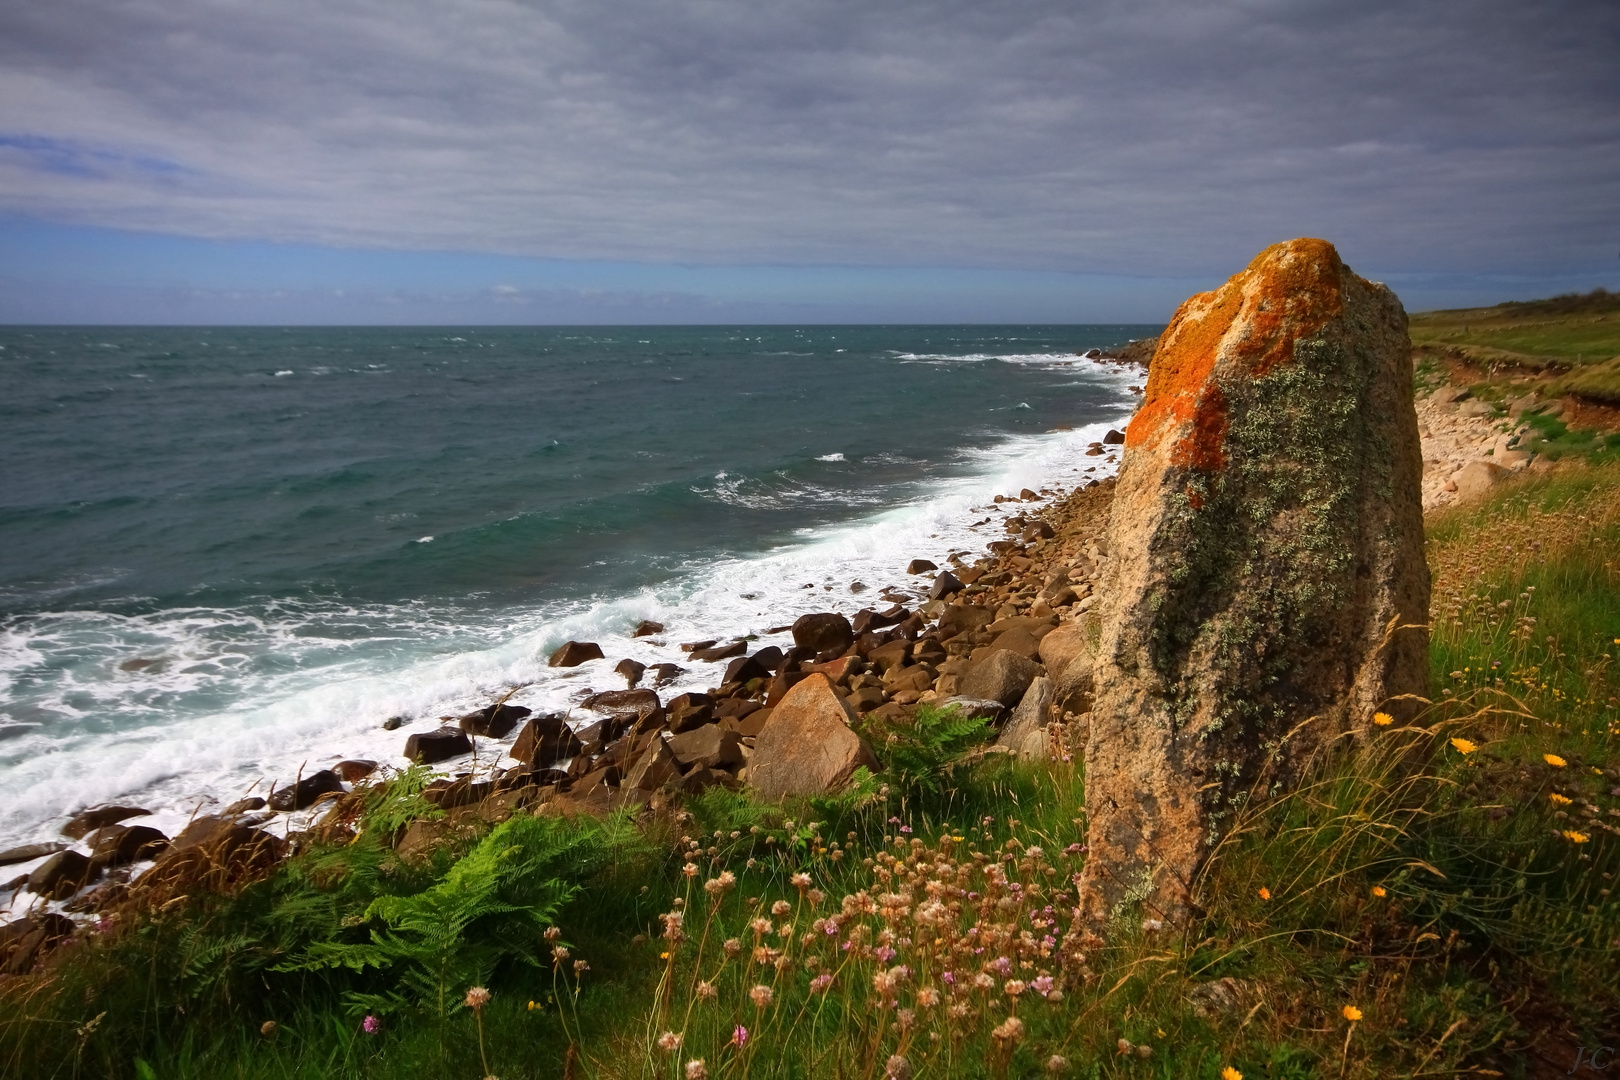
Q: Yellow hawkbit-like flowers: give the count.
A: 9